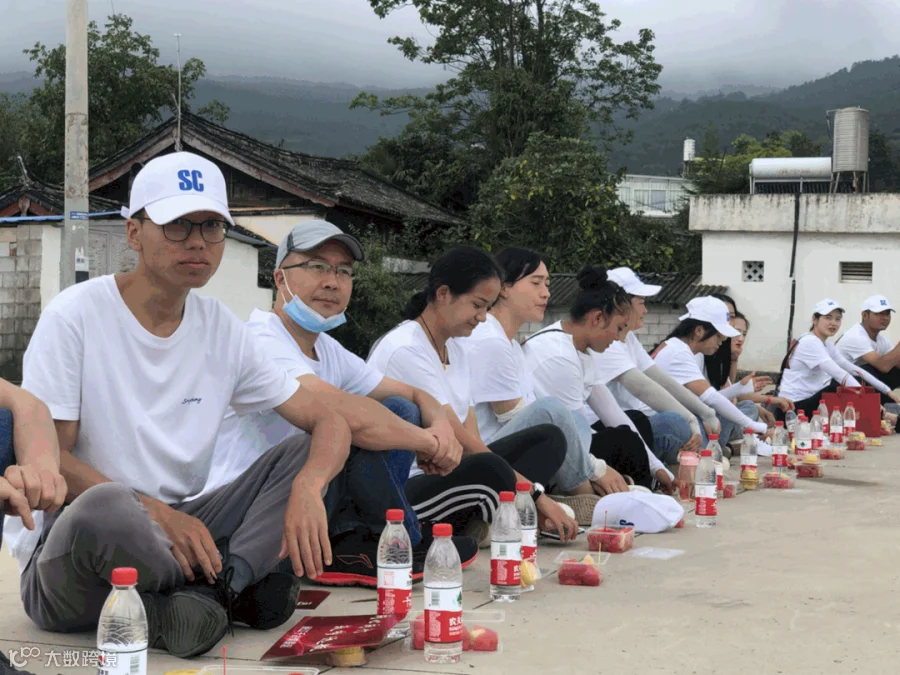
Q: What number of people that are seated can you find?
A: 12